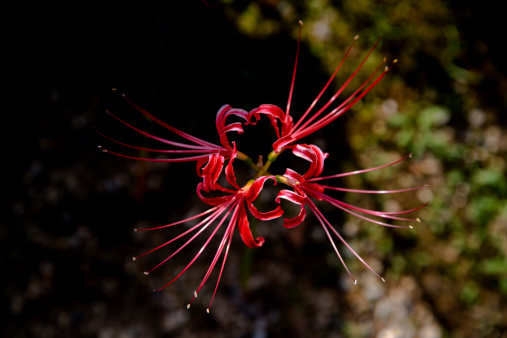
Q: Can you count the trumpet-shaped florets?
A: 4